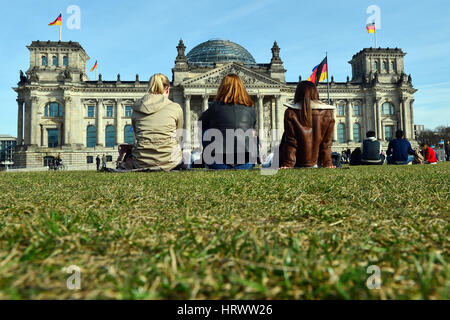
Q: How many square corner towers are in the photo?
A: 2